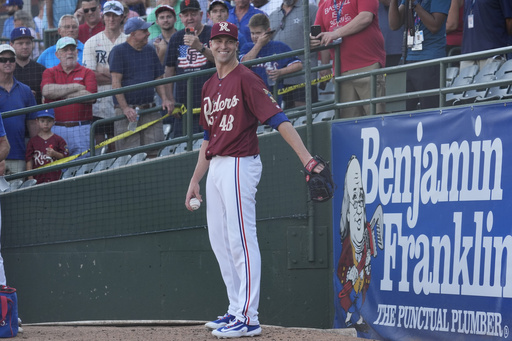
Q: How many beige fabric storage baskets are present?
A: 0